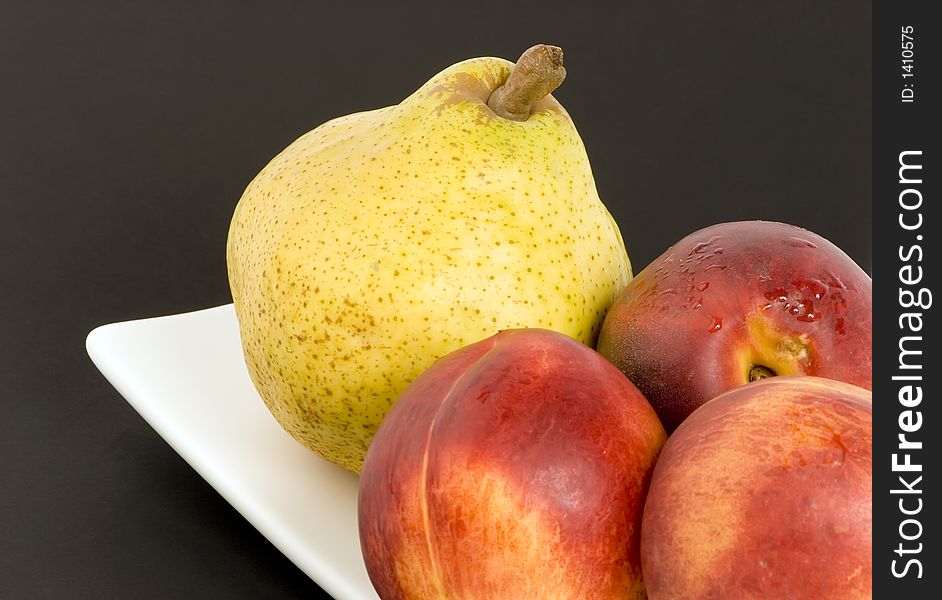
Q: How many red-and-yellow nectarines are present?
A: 3